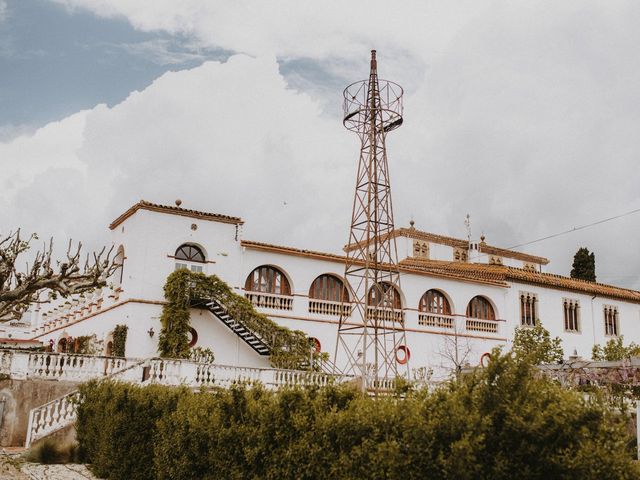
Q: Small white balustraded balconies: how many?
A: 5